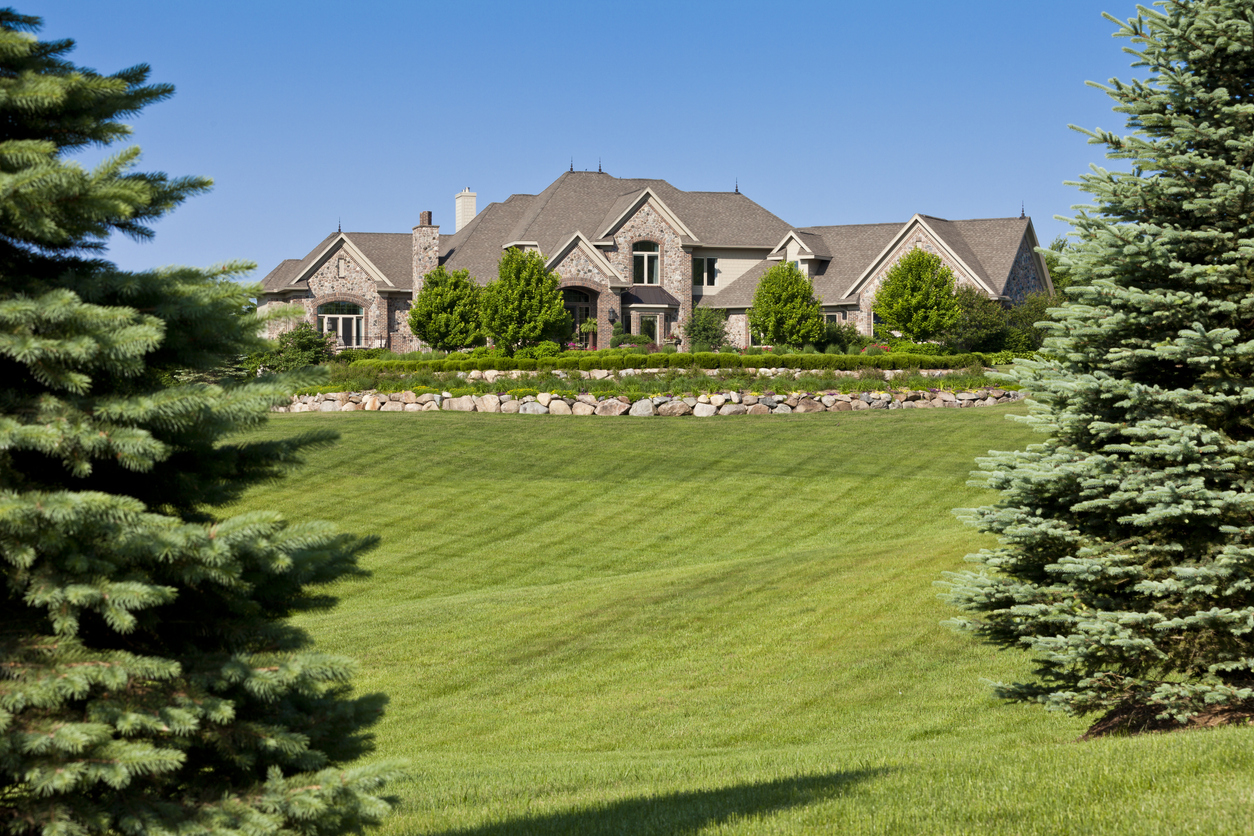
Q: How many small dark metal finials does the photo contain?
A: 5